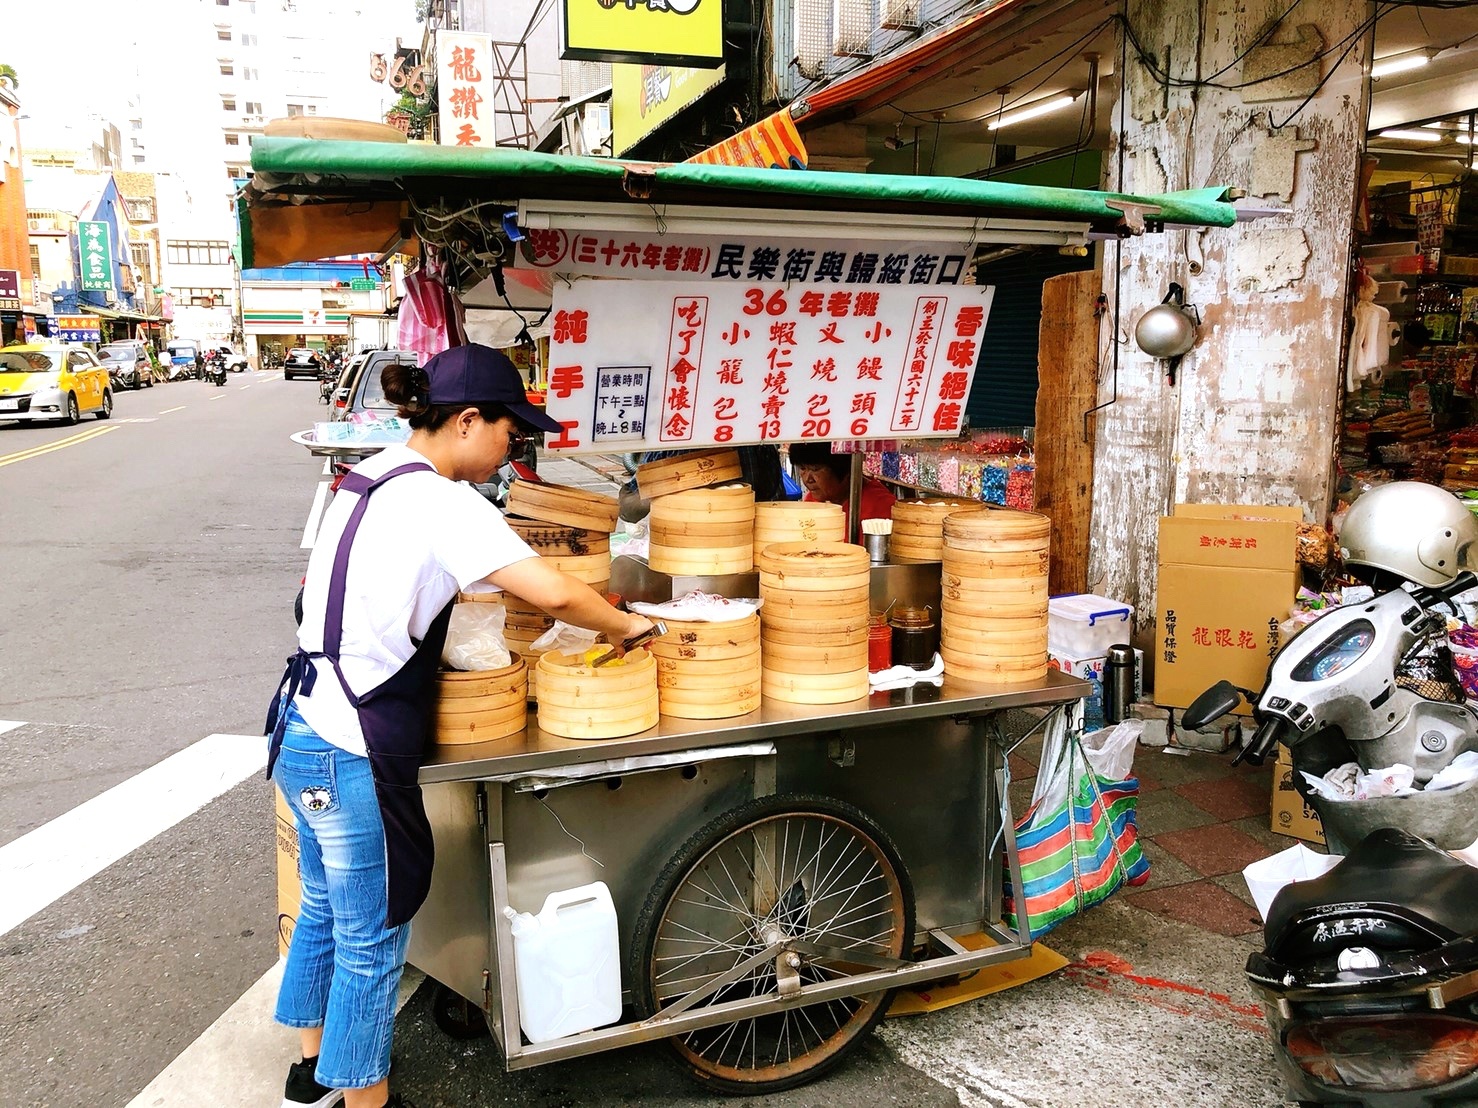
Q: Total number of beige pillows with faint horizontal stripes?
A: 0